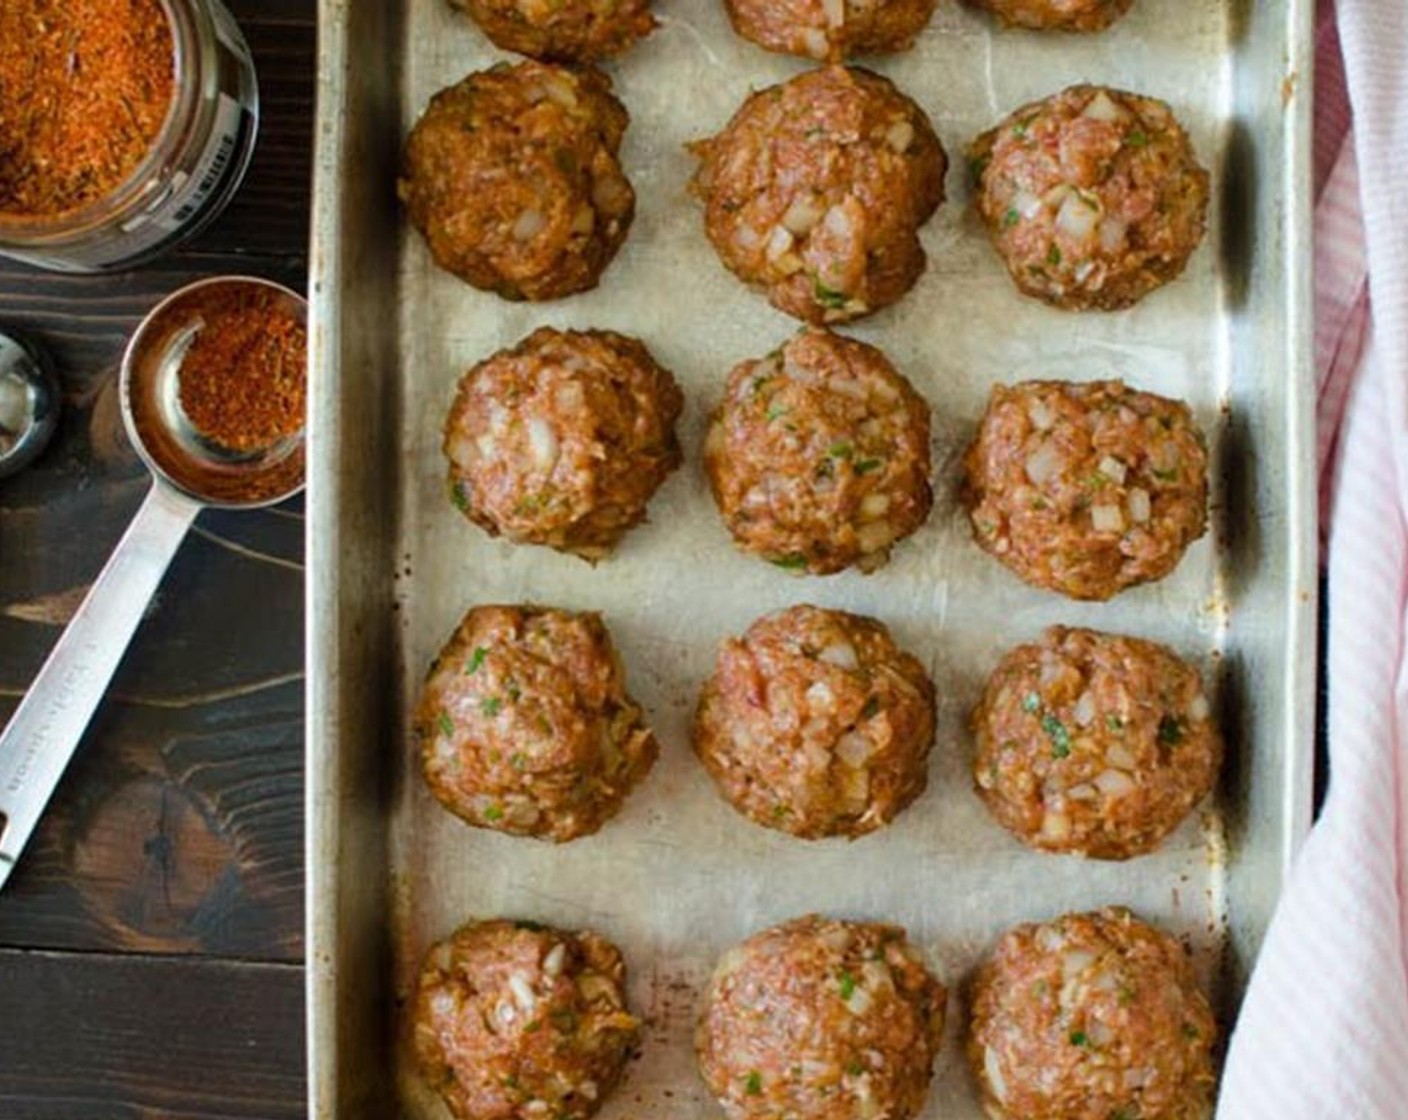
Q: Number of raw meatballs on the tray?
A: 15